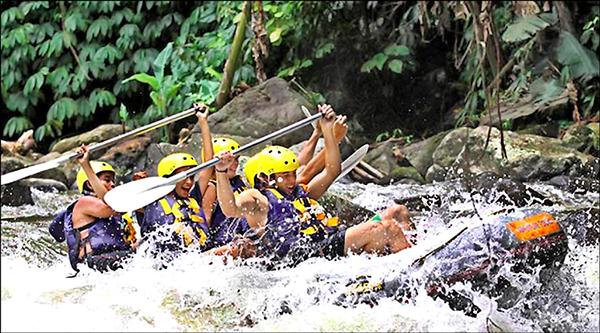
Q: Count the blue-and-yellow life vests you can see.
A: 4